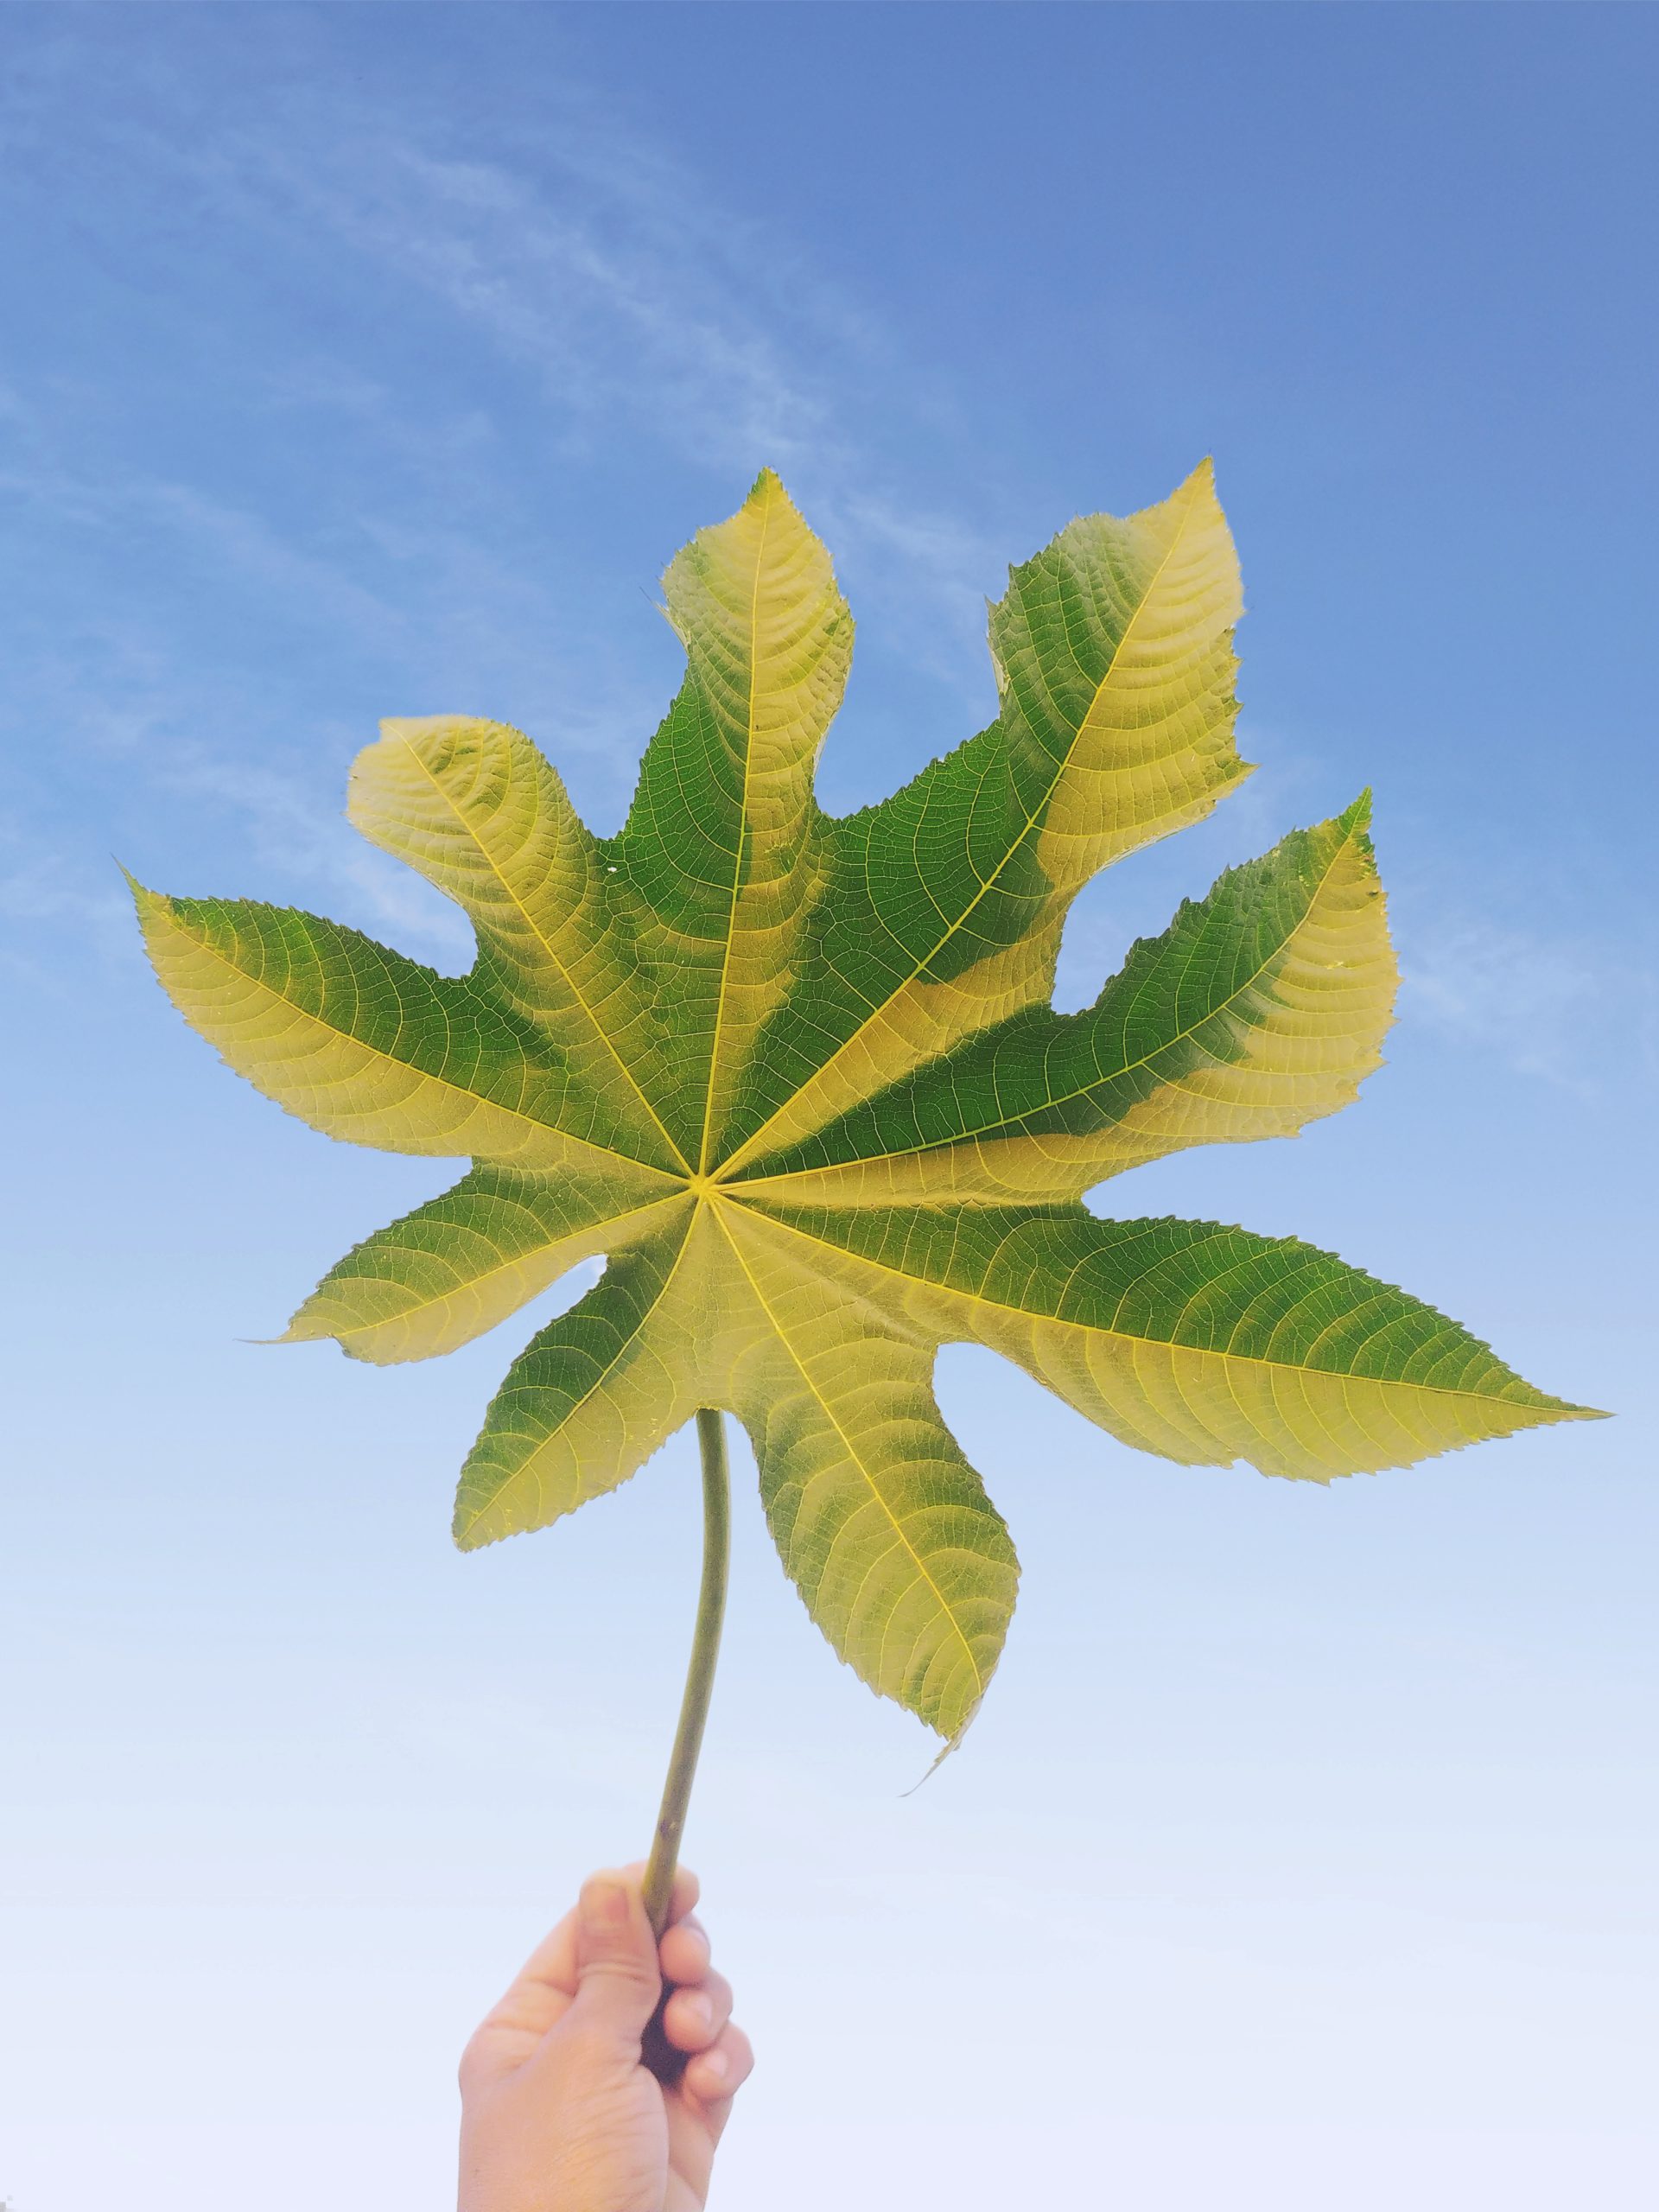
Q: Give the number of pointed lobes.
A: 9